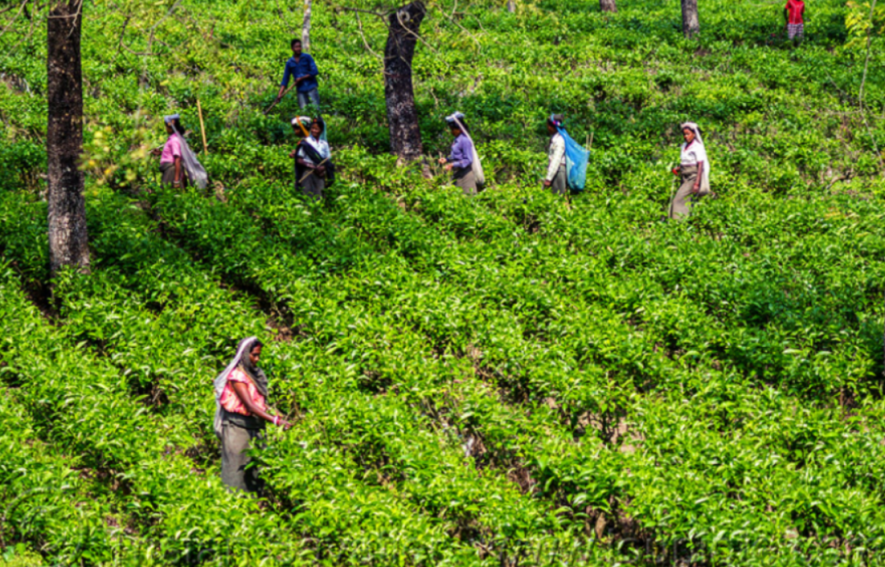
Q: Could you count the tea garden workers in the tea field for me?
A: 9